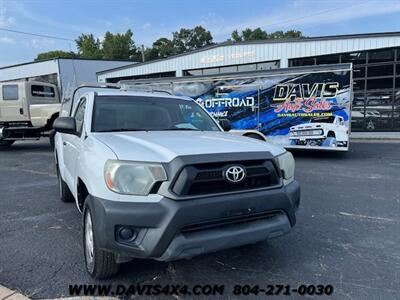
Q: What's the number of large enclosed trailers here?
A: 1